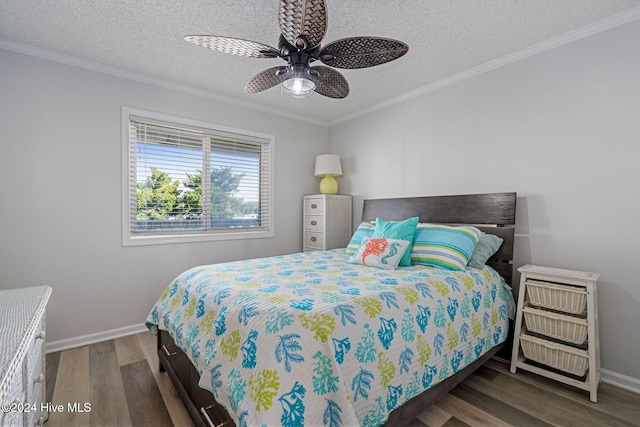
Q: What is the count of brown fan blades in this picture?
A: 5